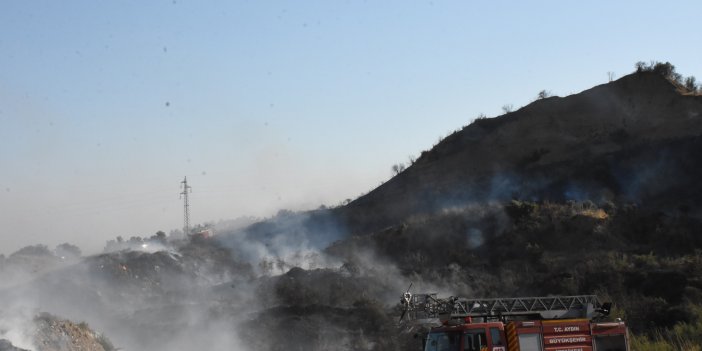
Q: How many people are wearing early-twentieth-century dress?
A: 0